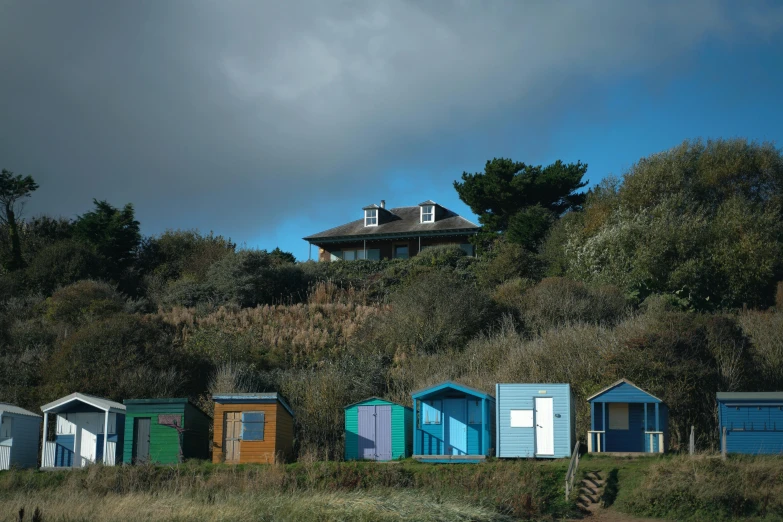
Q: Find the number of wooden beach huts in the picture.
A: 9